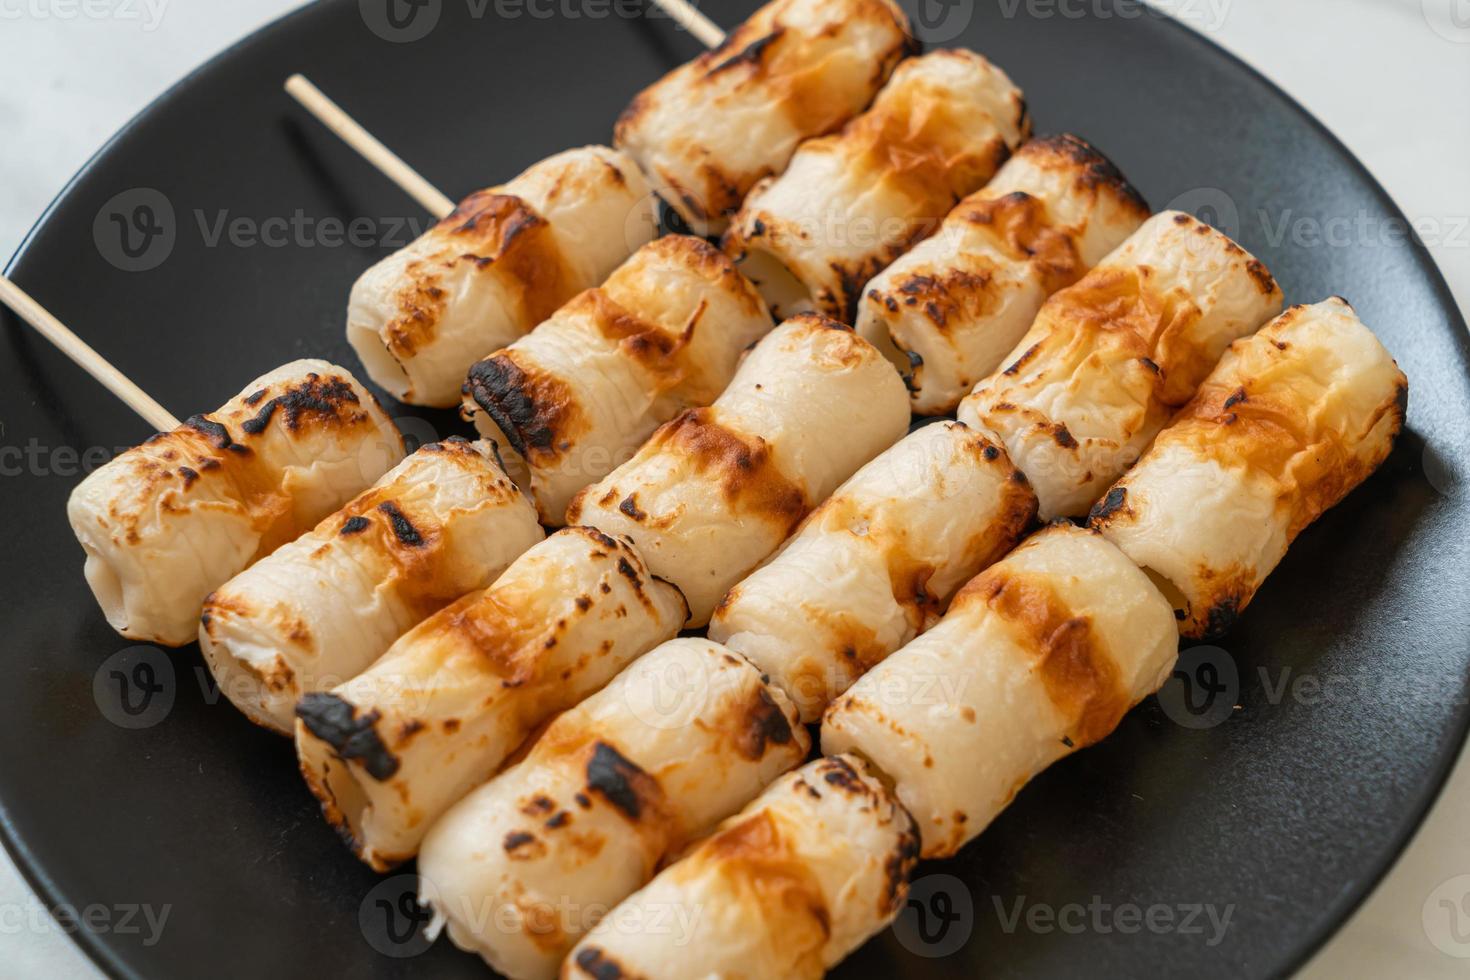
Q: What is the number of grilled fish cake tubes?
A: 15